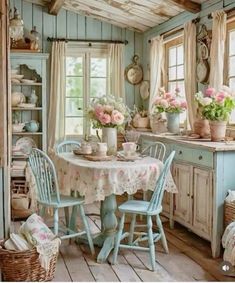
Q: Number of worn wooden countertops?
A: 1